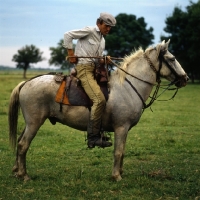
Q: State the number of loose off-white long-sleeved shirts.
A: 1